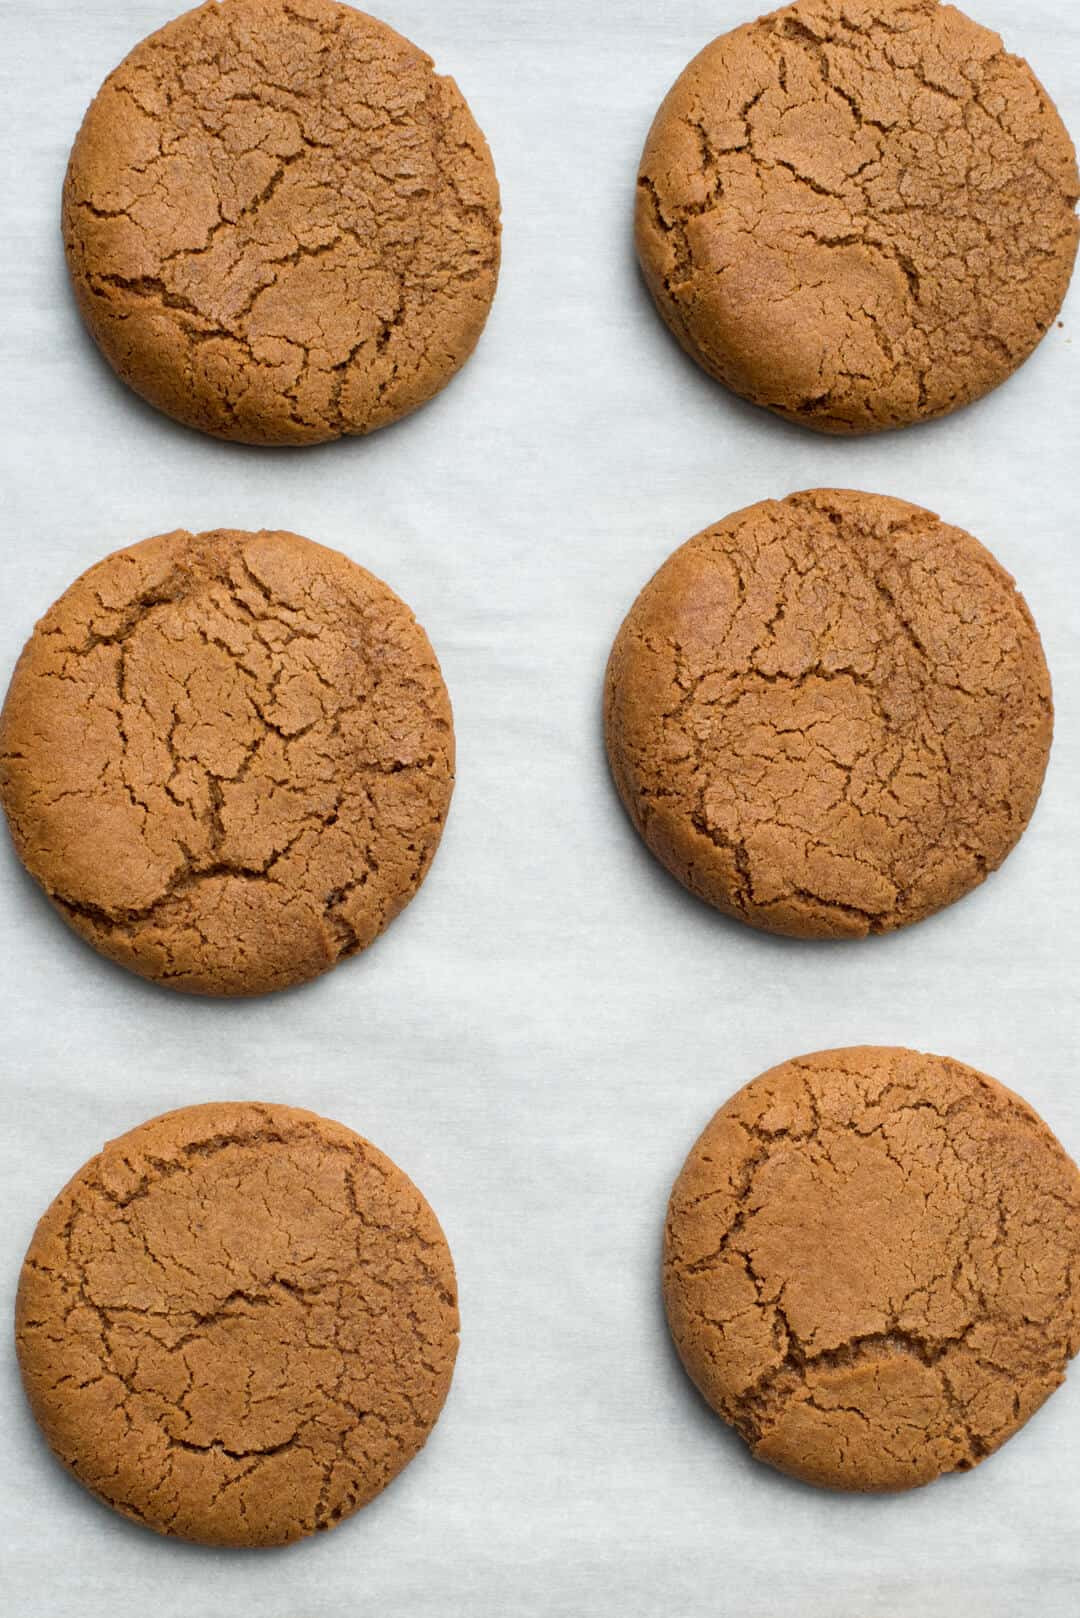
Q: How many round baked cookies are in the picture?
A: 6